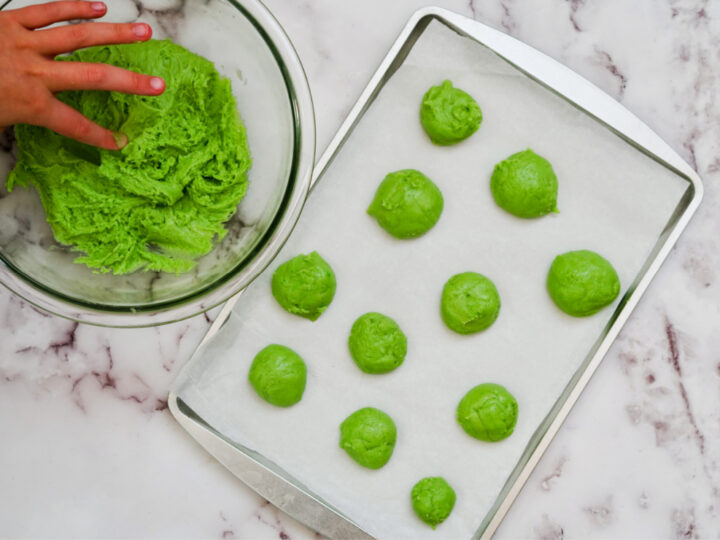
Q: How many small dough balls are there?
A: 11